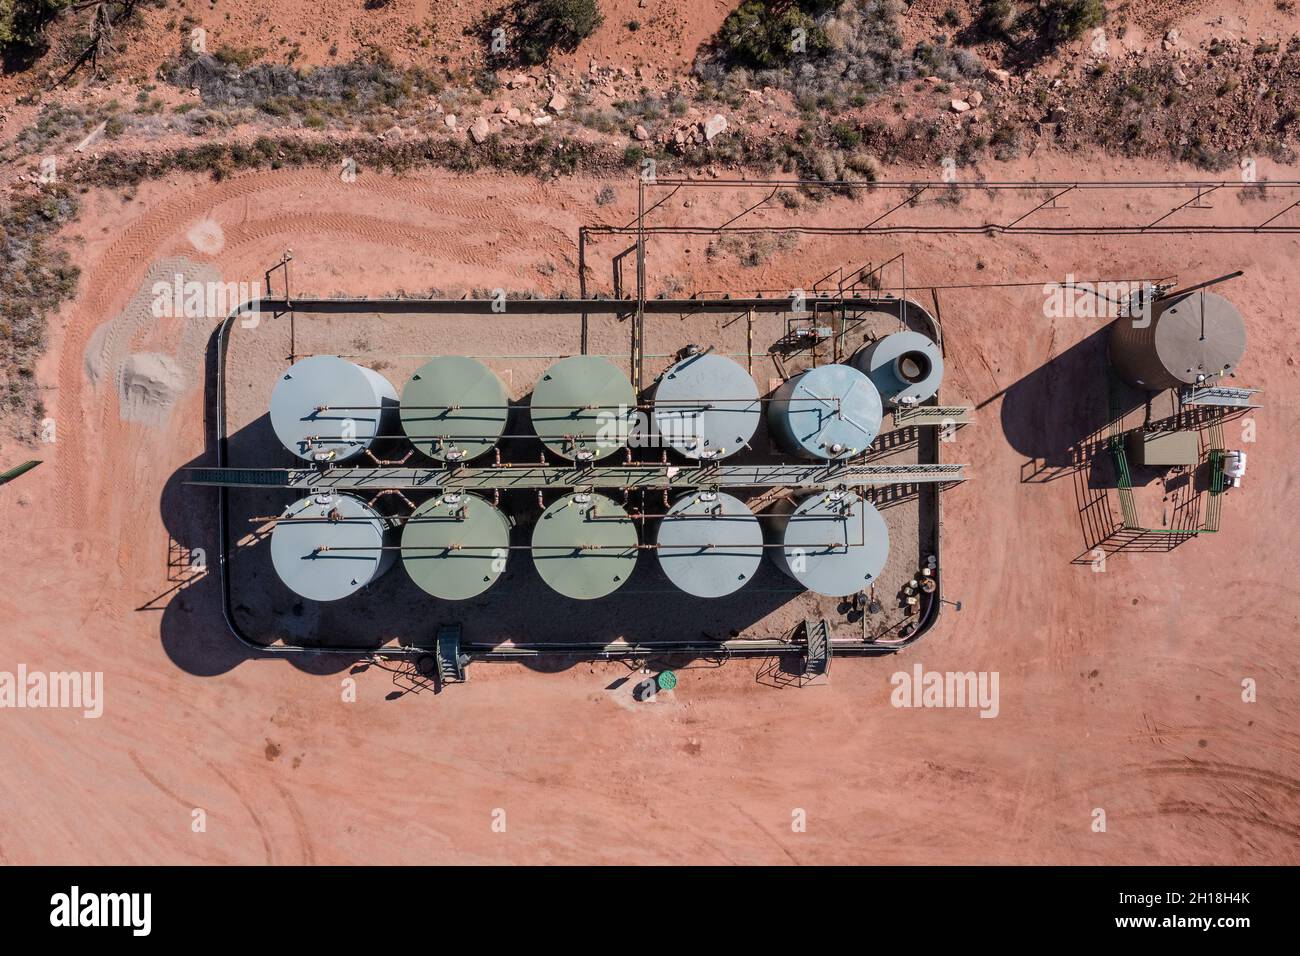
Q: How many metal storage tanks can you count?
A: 12